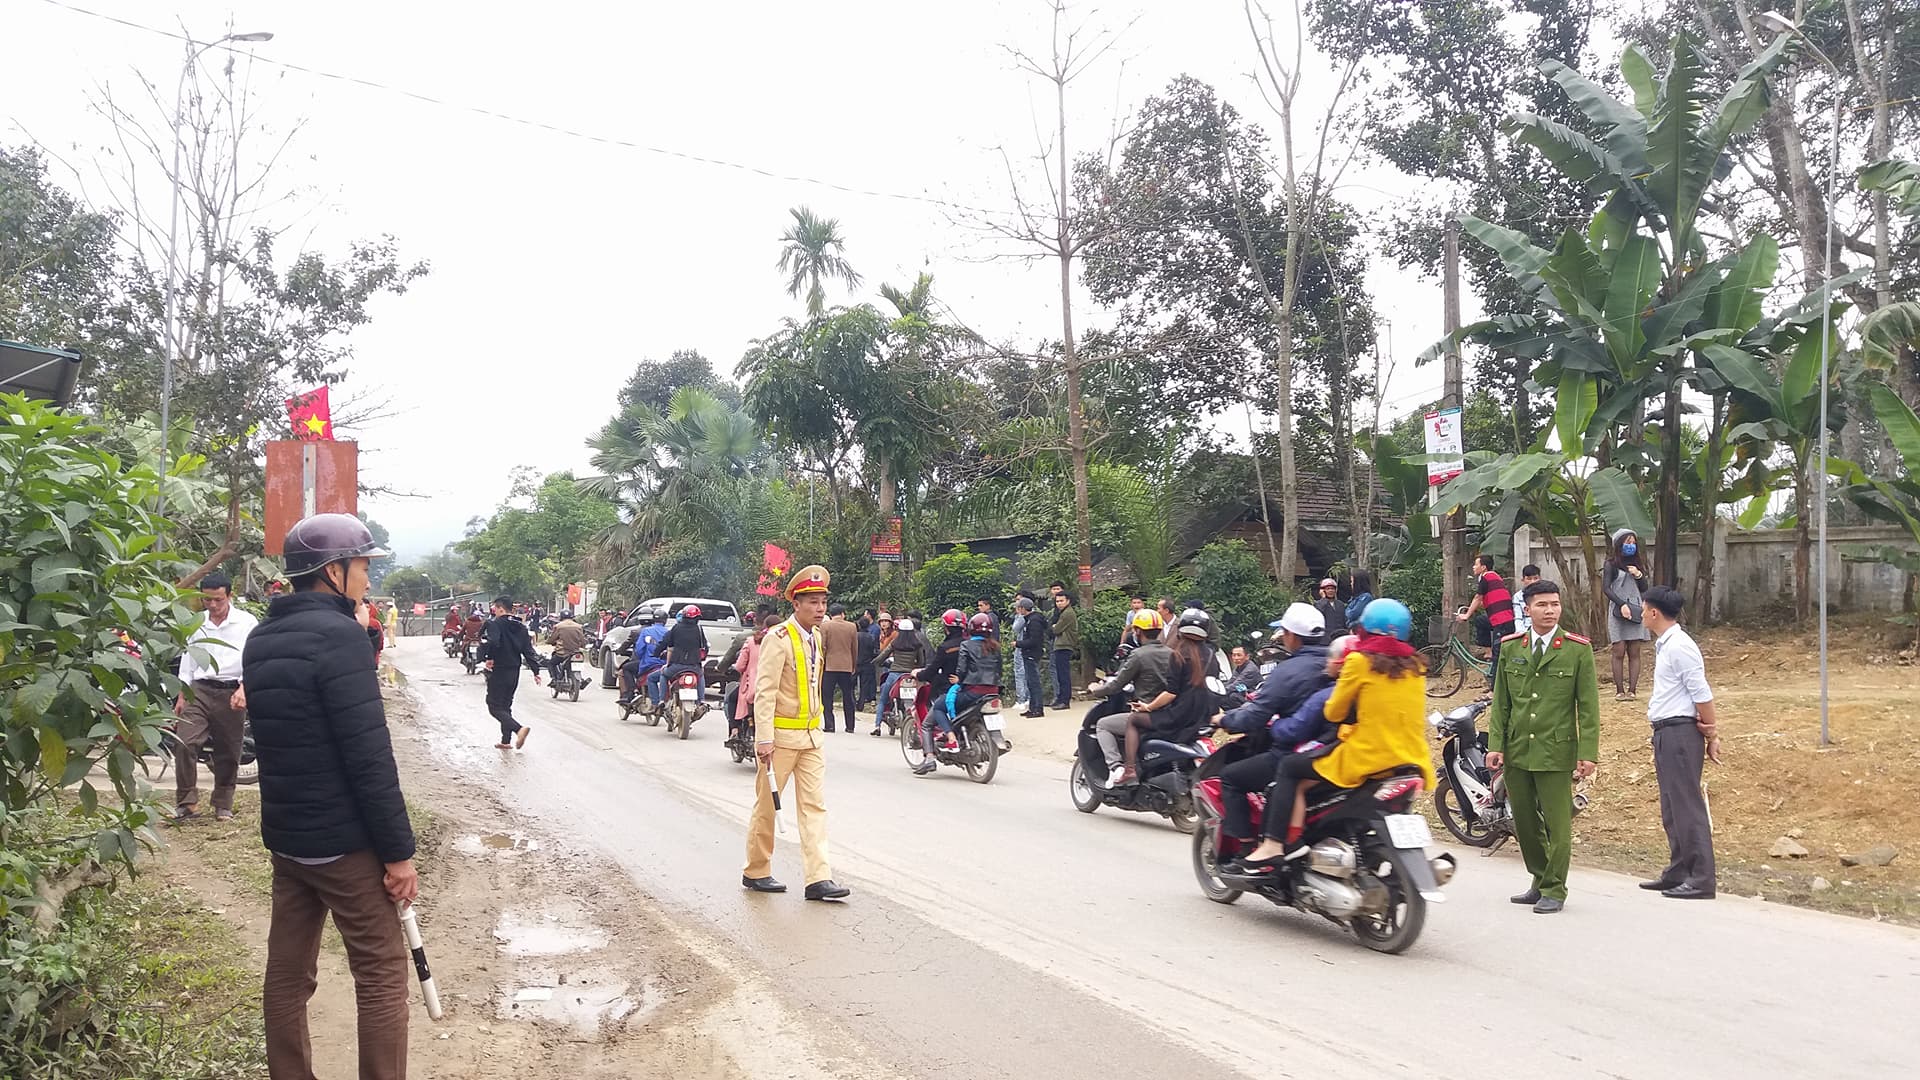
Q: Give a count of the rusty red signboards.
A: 1